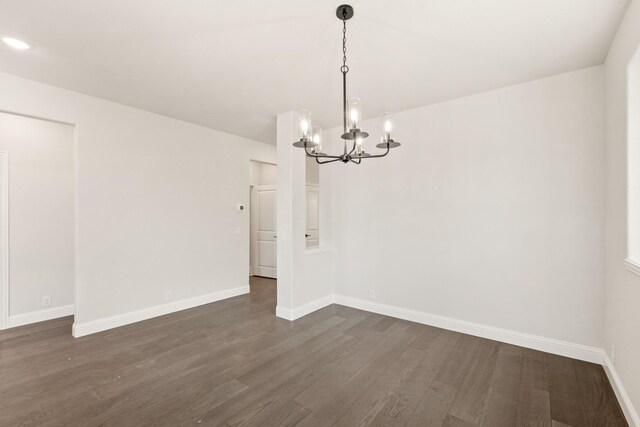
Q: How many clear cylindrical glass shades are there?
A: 5